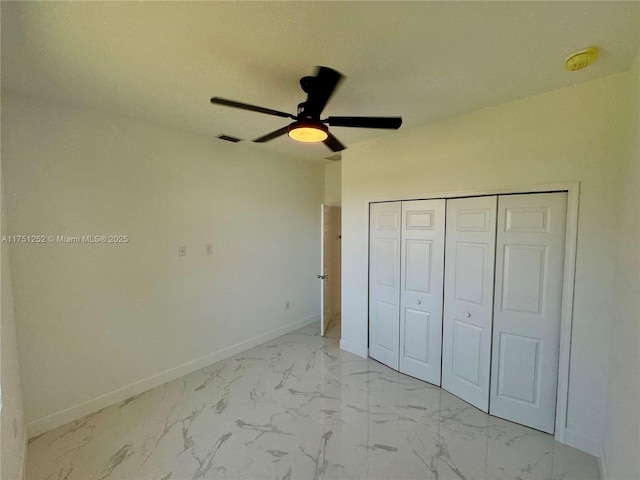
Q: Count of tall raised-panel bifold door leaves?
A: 4